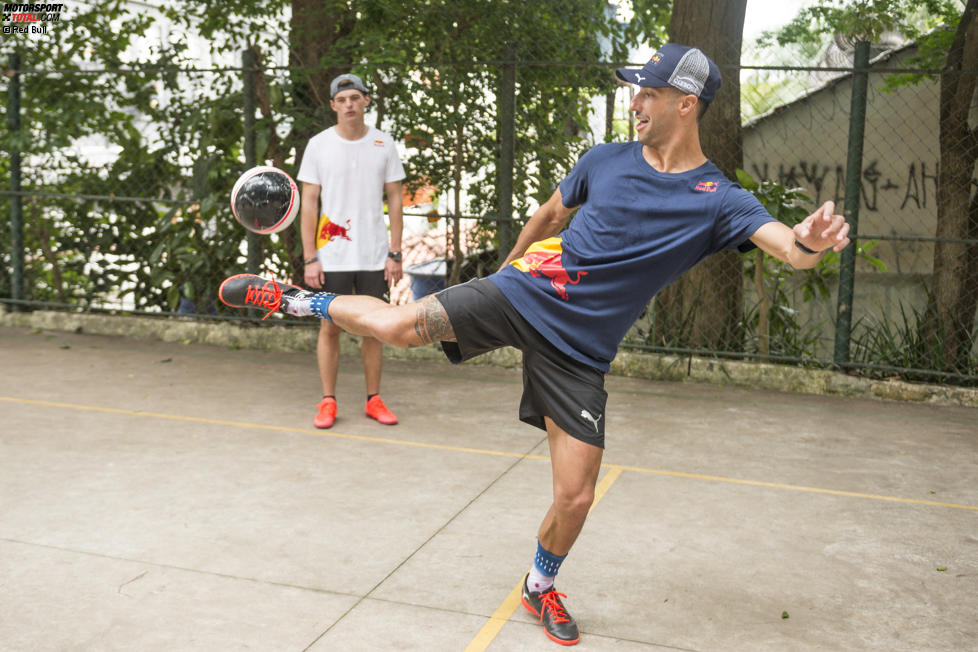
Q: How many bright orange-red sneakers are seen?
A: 2